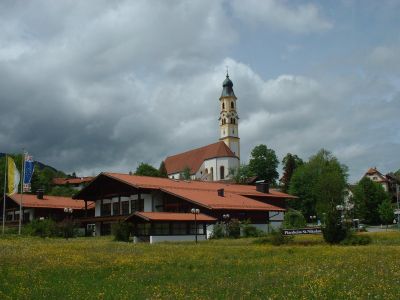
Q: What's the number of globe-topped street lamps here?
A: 5